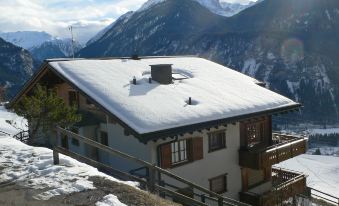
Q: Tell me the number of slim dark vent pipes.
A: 3